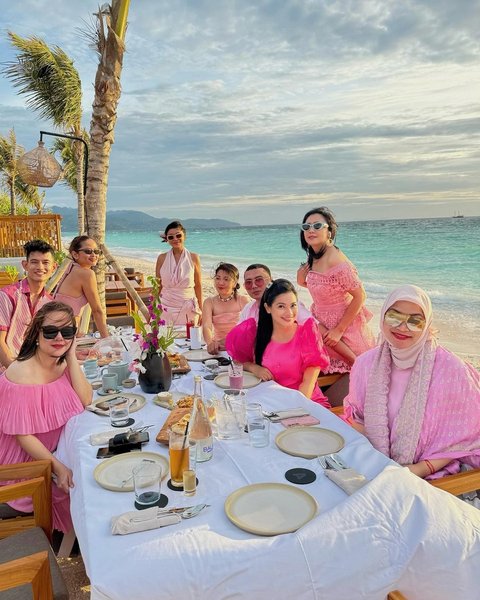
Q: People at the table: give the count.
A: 9